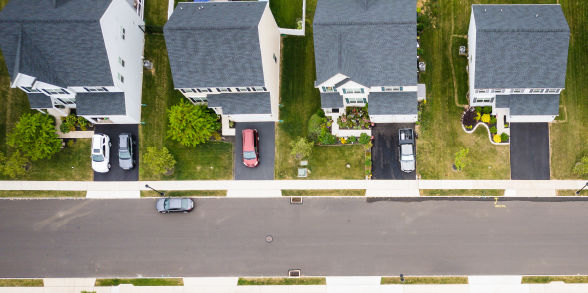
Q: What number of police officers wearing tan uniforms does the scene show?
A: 0